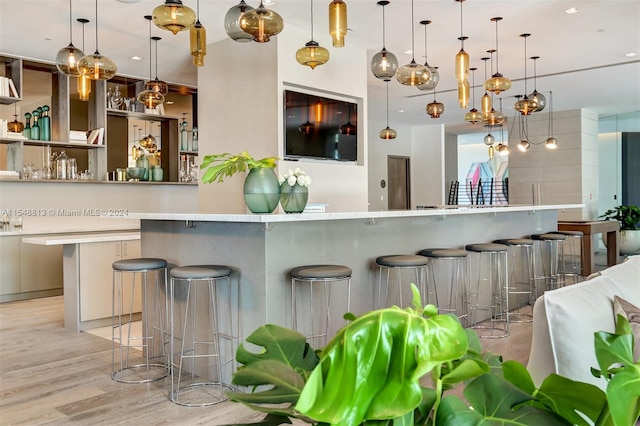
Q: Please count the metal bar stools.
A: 9